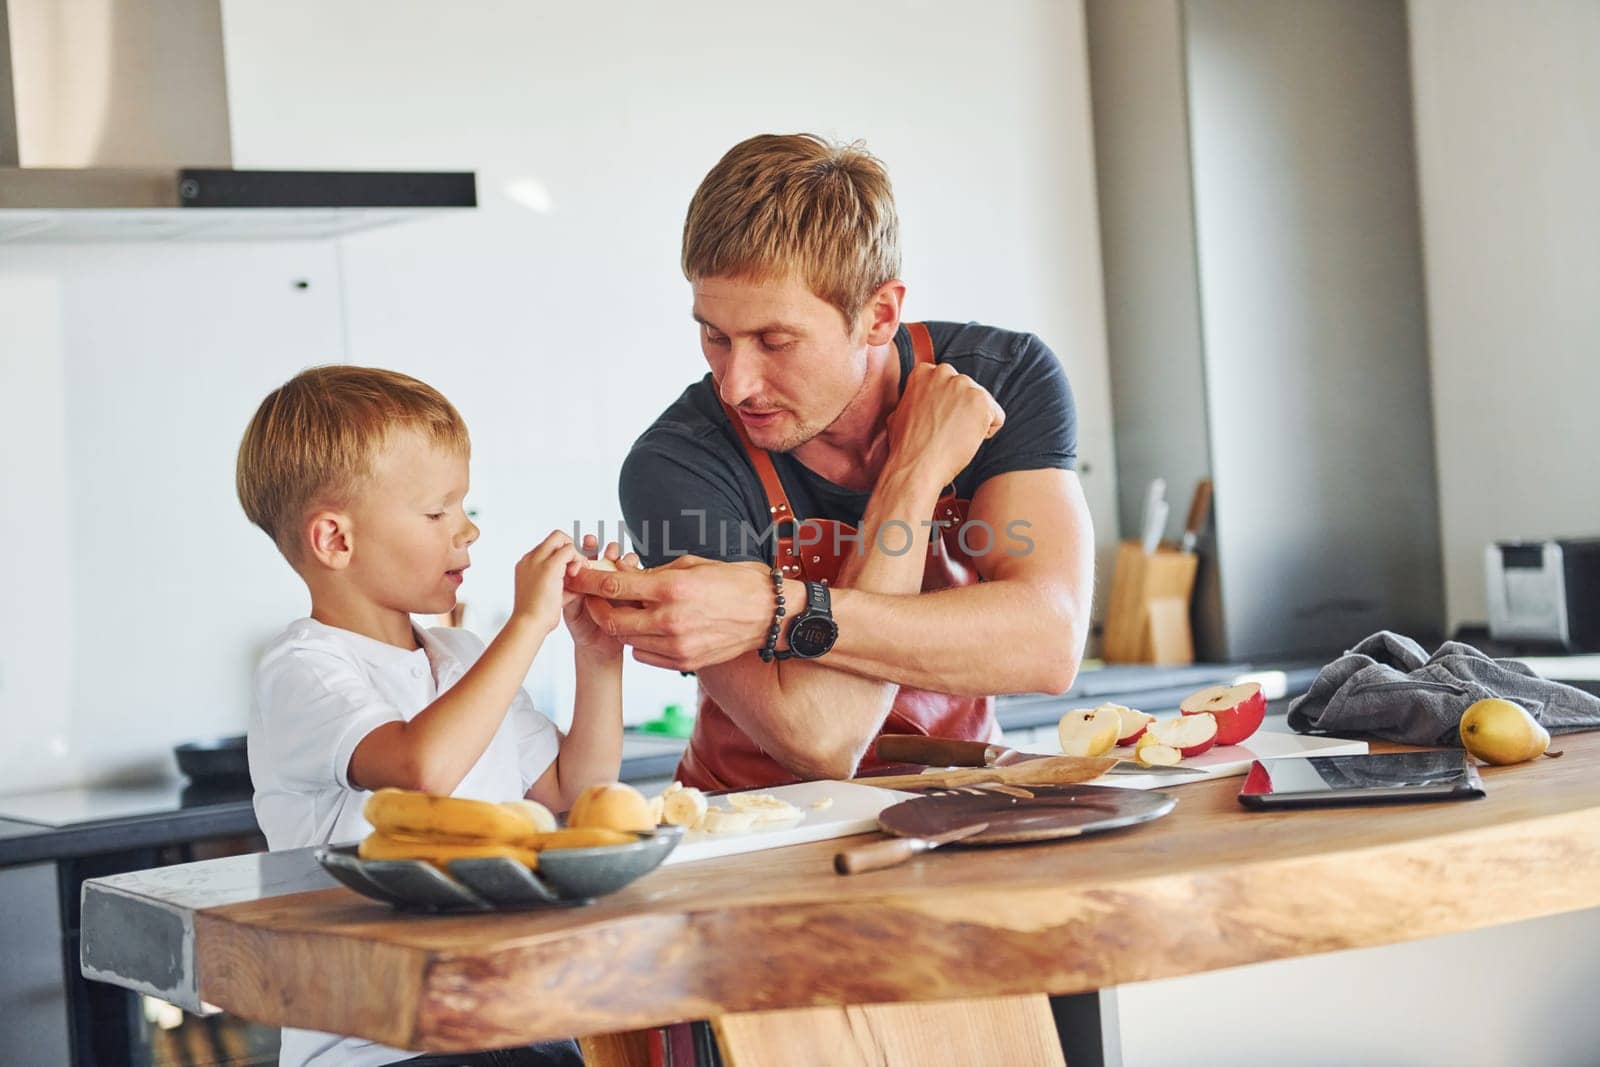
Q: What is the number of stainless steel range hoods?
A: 1